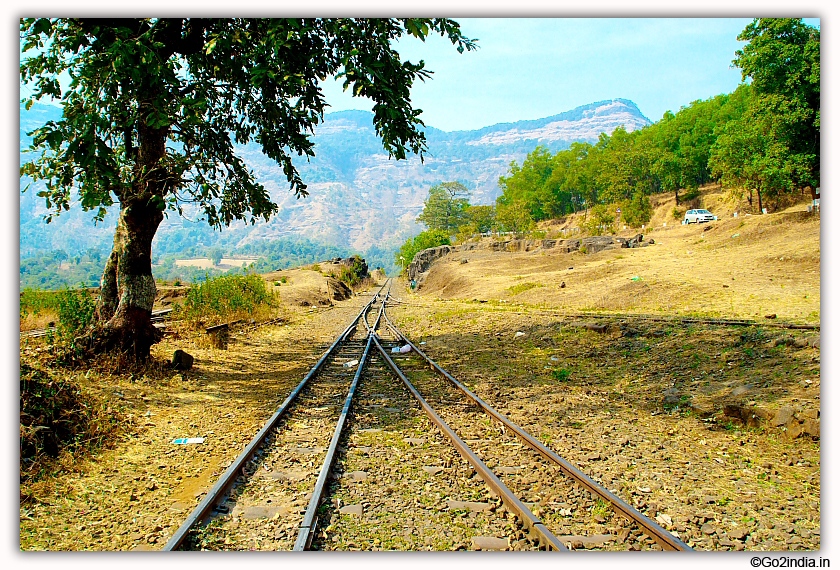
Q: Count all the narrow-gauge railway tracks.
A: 2